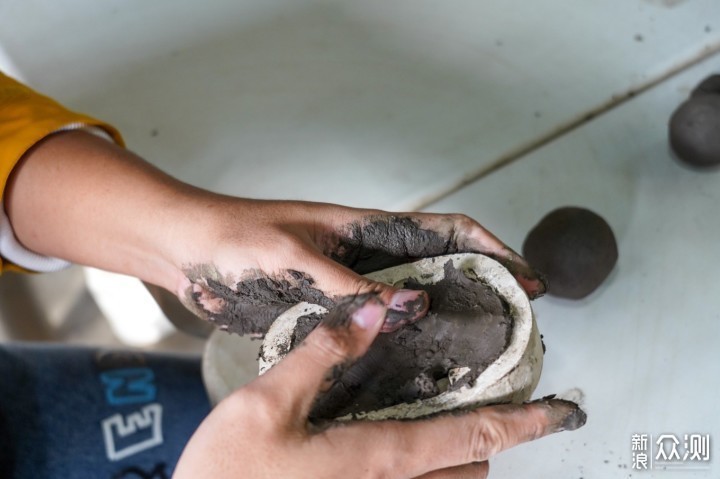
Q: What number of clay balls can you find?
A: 3